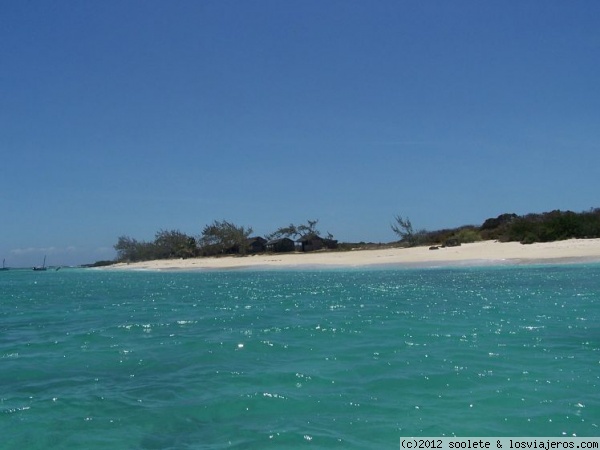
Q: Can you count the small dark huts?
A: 3